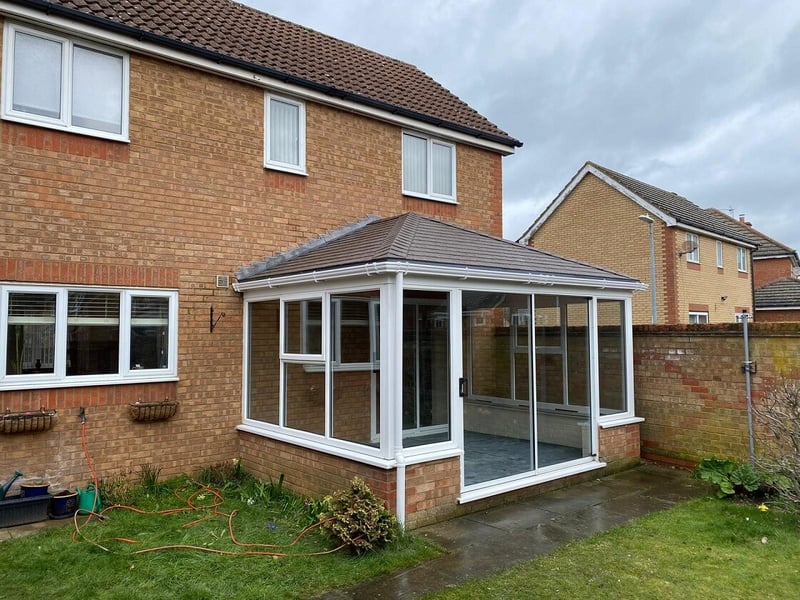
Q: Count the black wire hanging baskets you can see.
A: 2